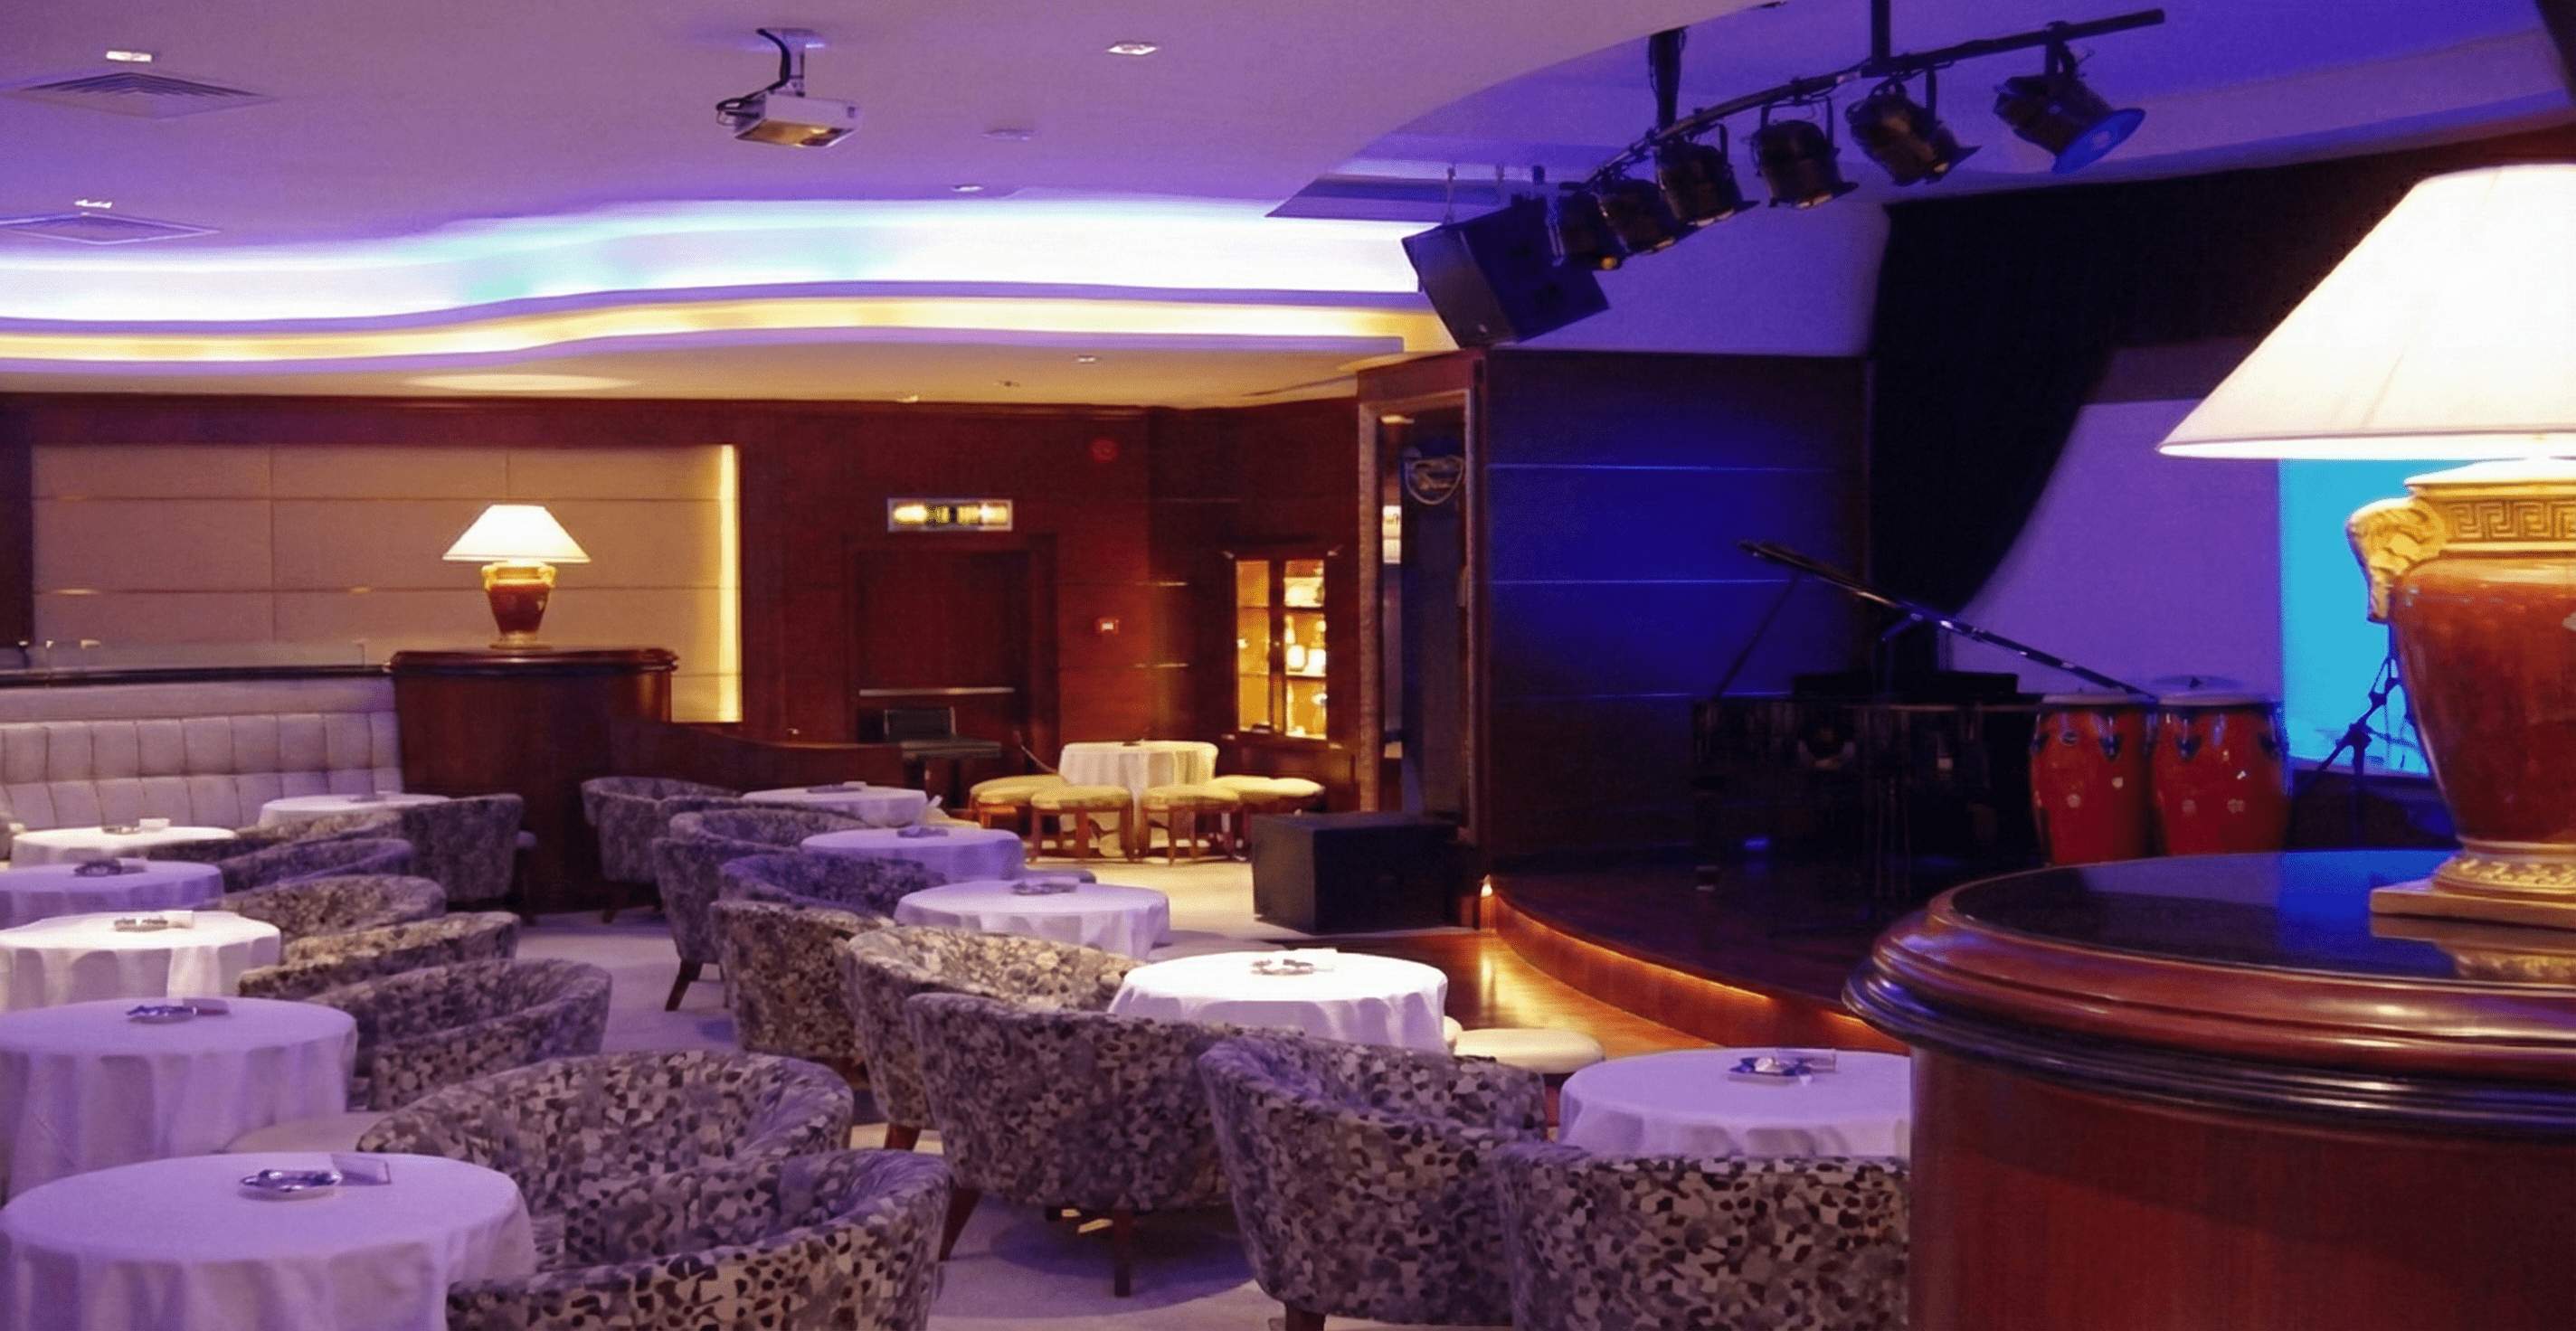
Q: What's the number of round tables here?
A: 12